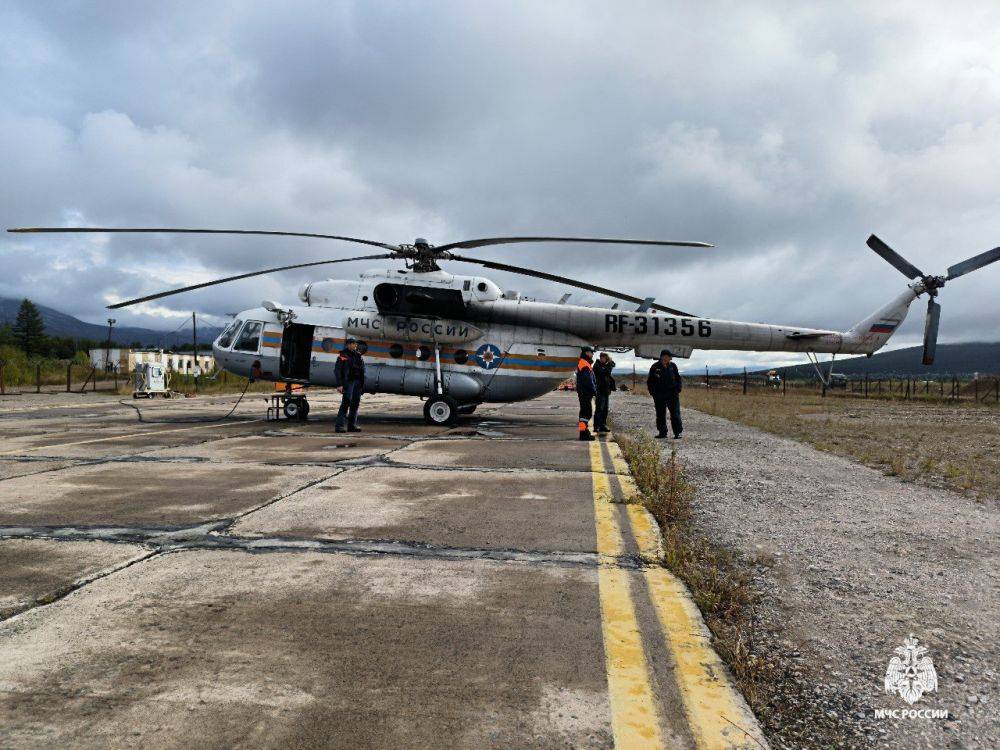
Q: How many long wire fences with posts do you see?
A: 2